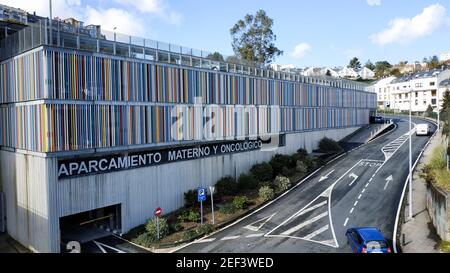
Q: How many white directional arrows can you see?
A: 3